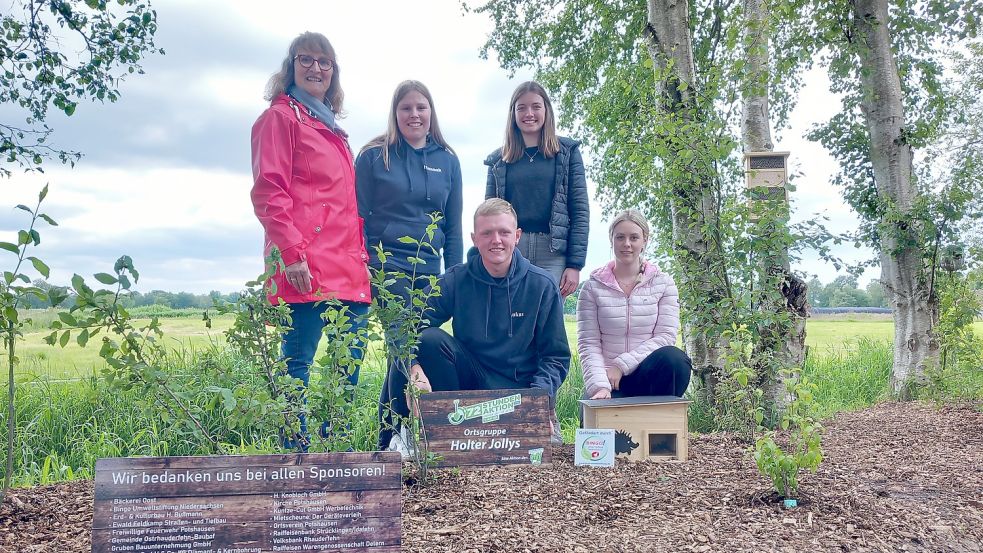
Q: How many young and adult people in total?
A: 5